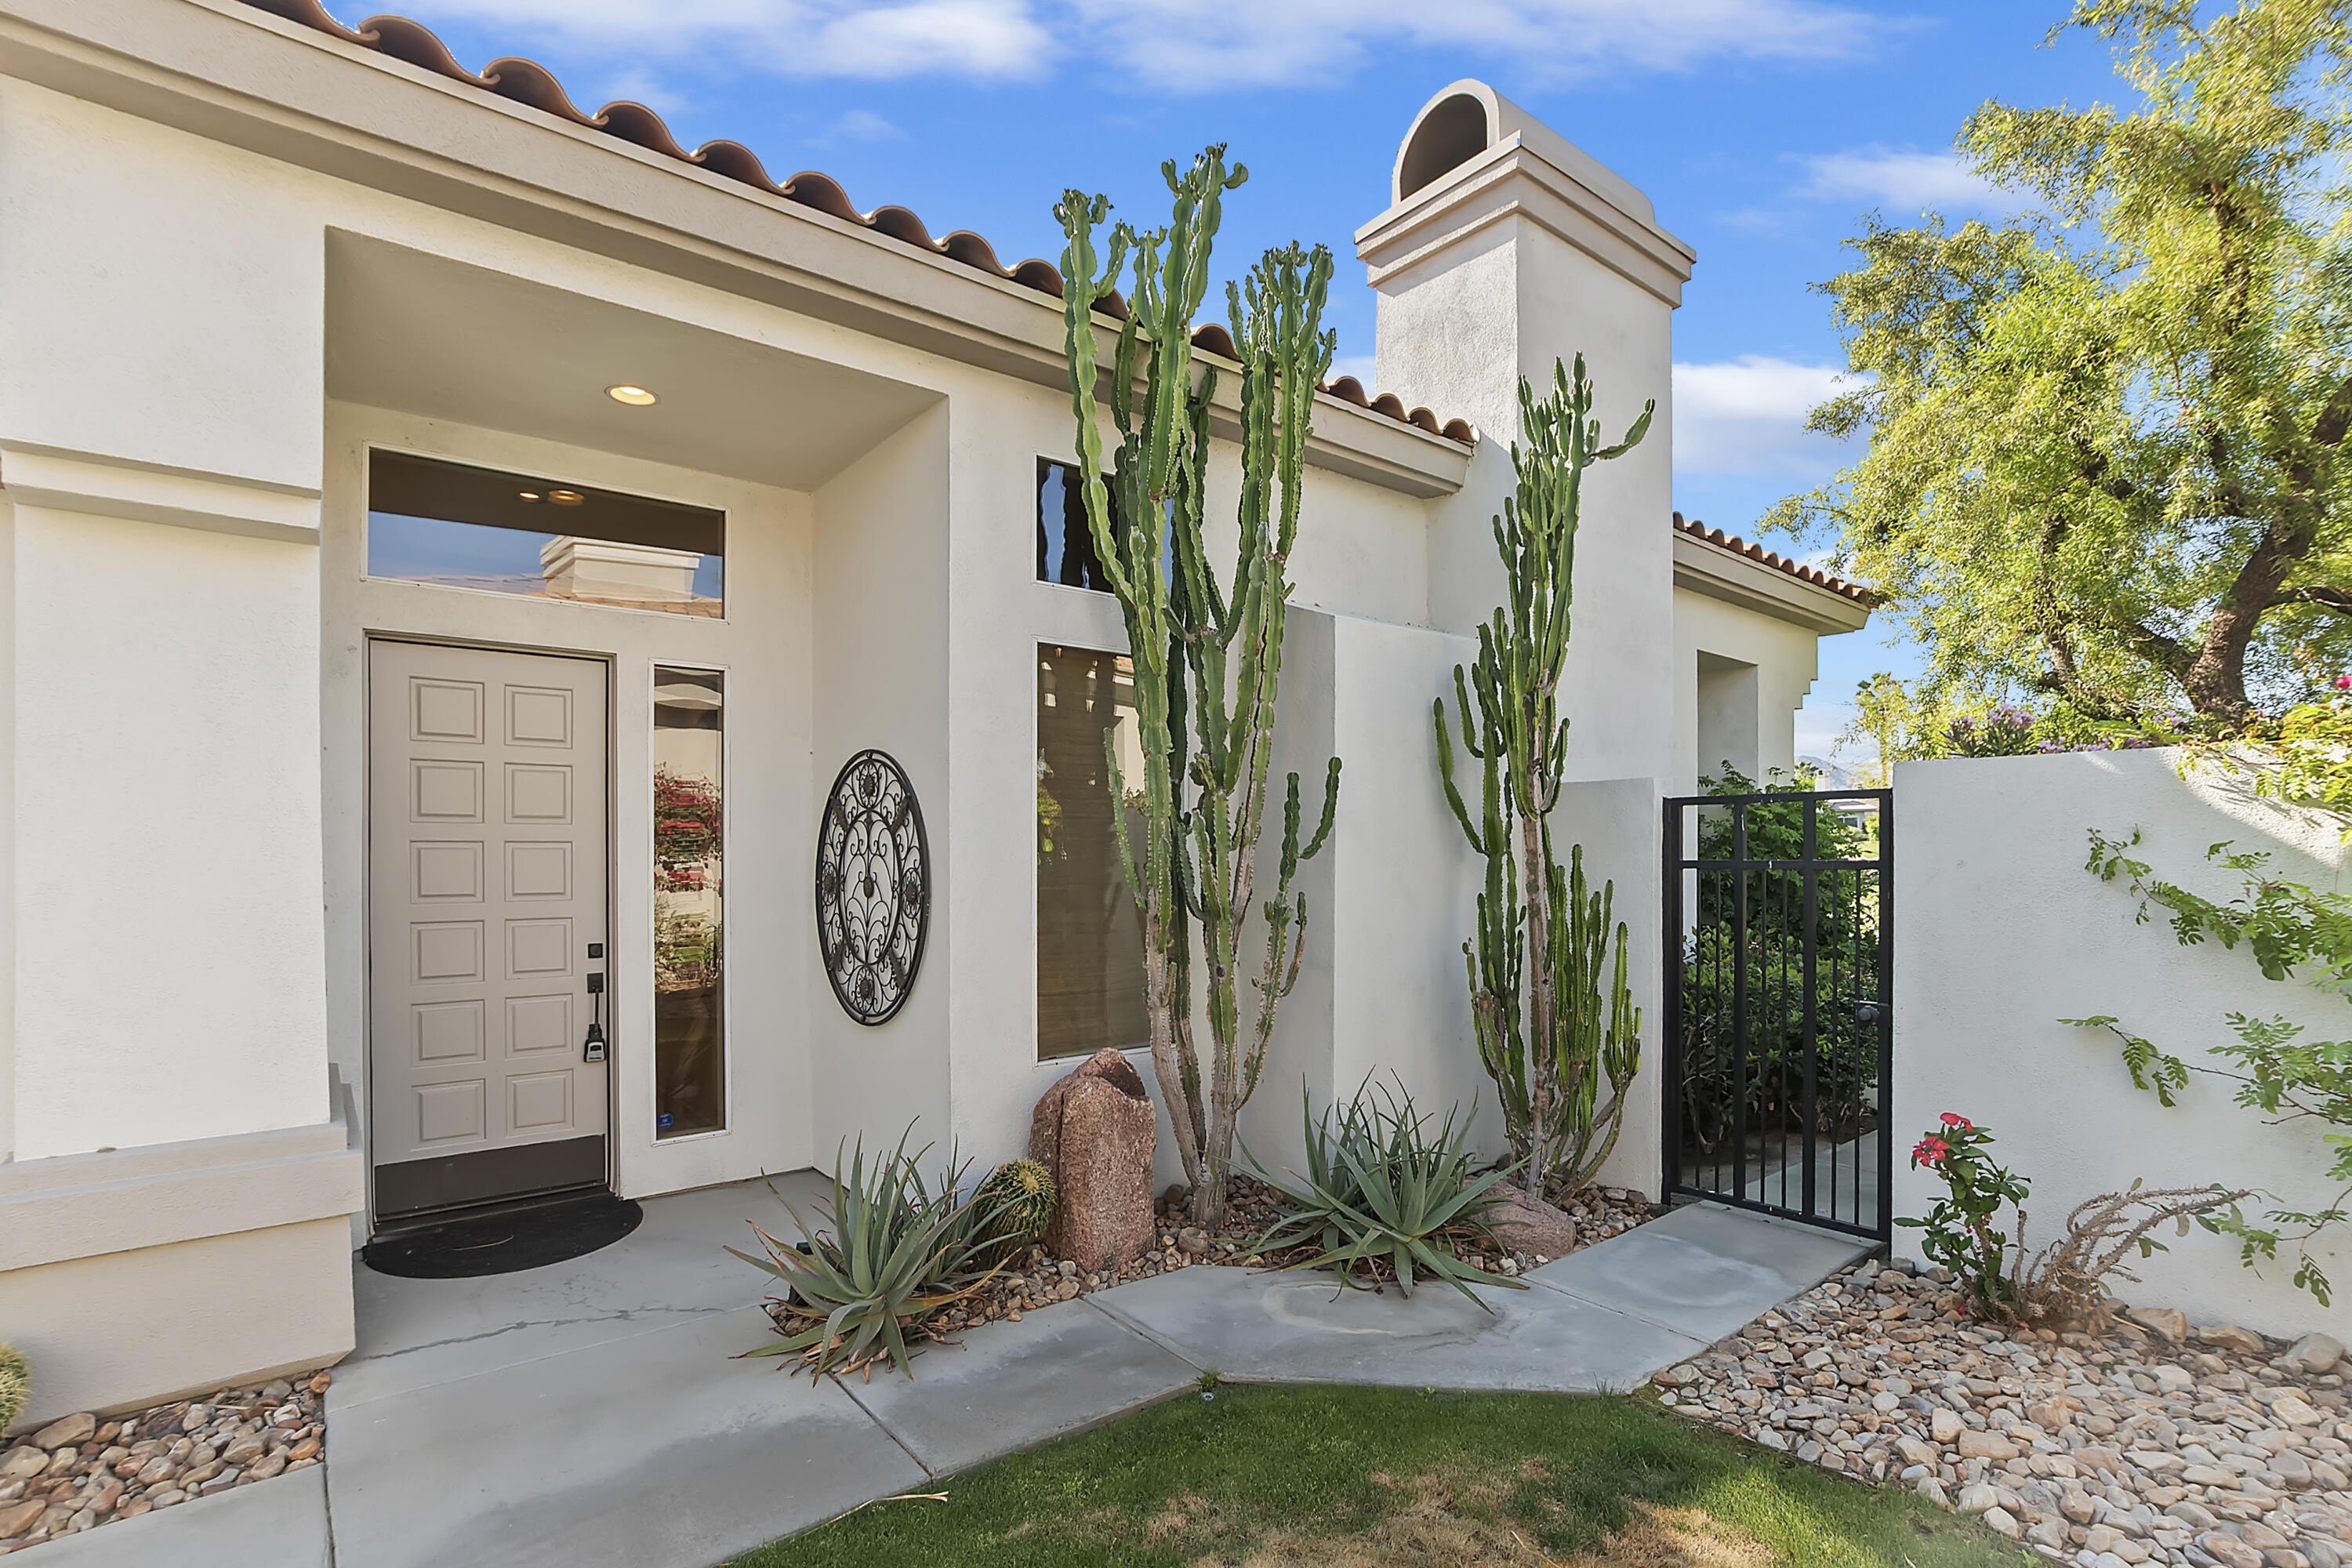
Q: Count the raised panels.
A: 12